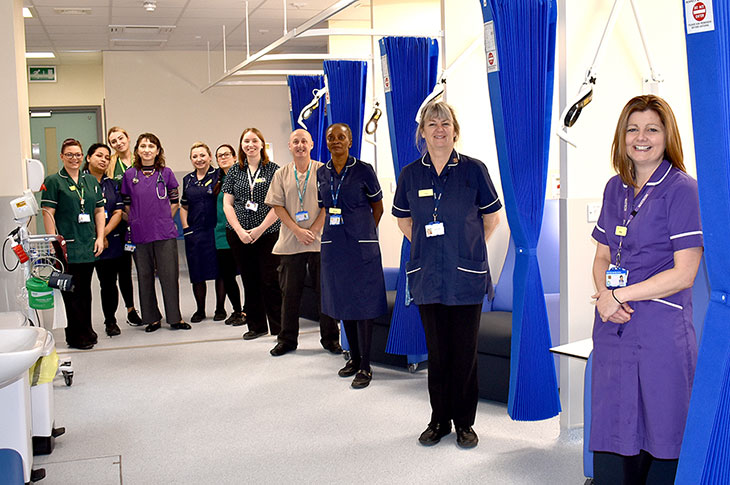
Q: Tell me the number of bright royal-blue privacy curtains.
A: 5